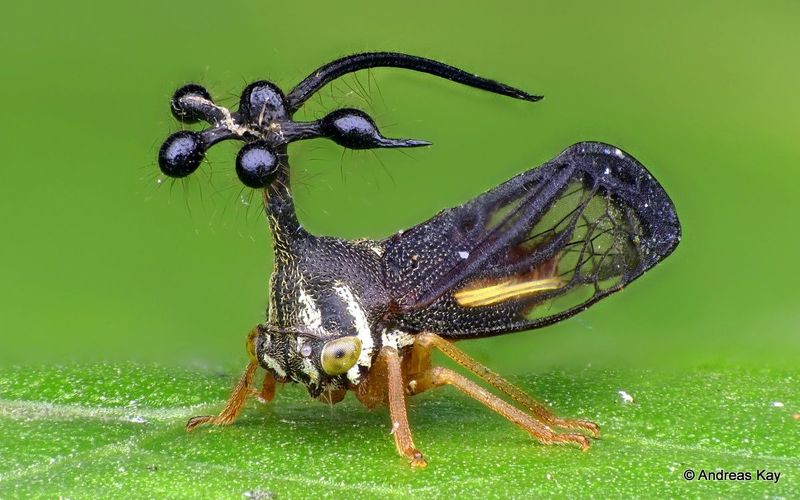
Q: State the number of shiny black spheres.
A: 5